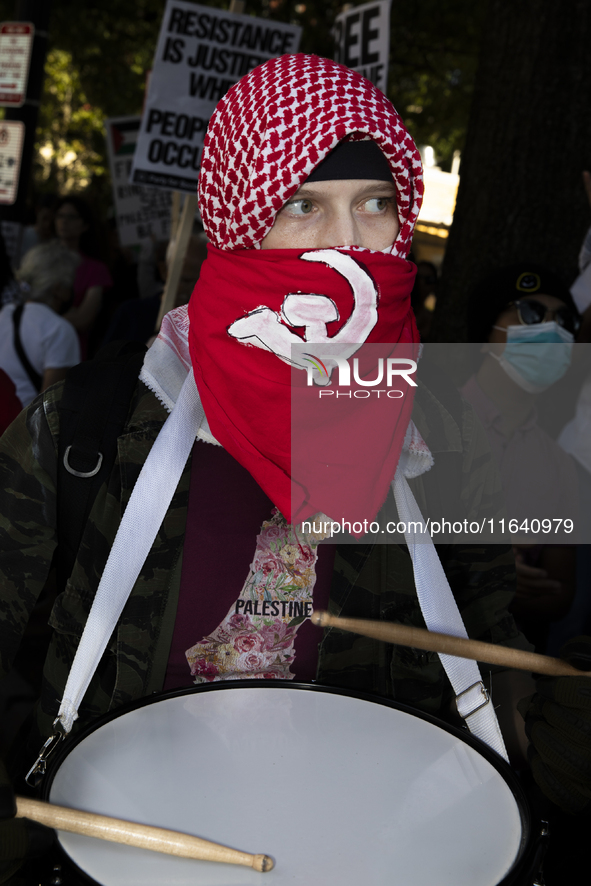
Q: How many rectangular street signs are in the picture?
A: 2